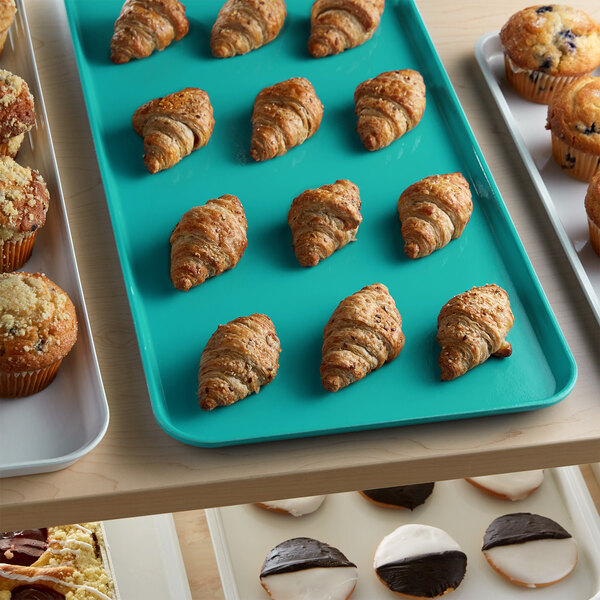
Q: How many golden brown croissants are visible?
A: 12